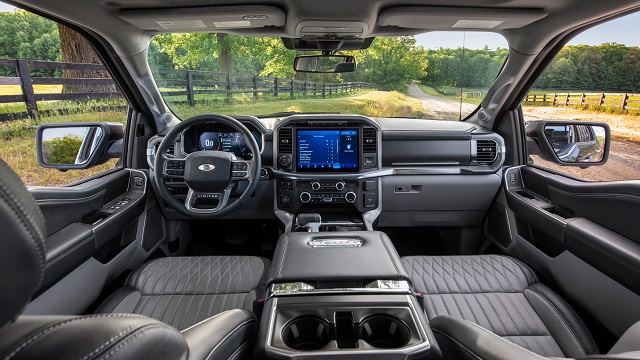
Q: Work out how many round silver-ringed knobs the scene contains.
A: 4